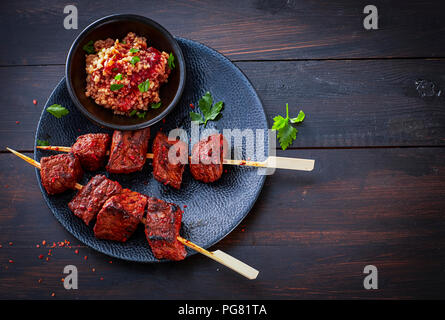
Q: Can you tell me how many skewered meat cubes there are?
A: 8